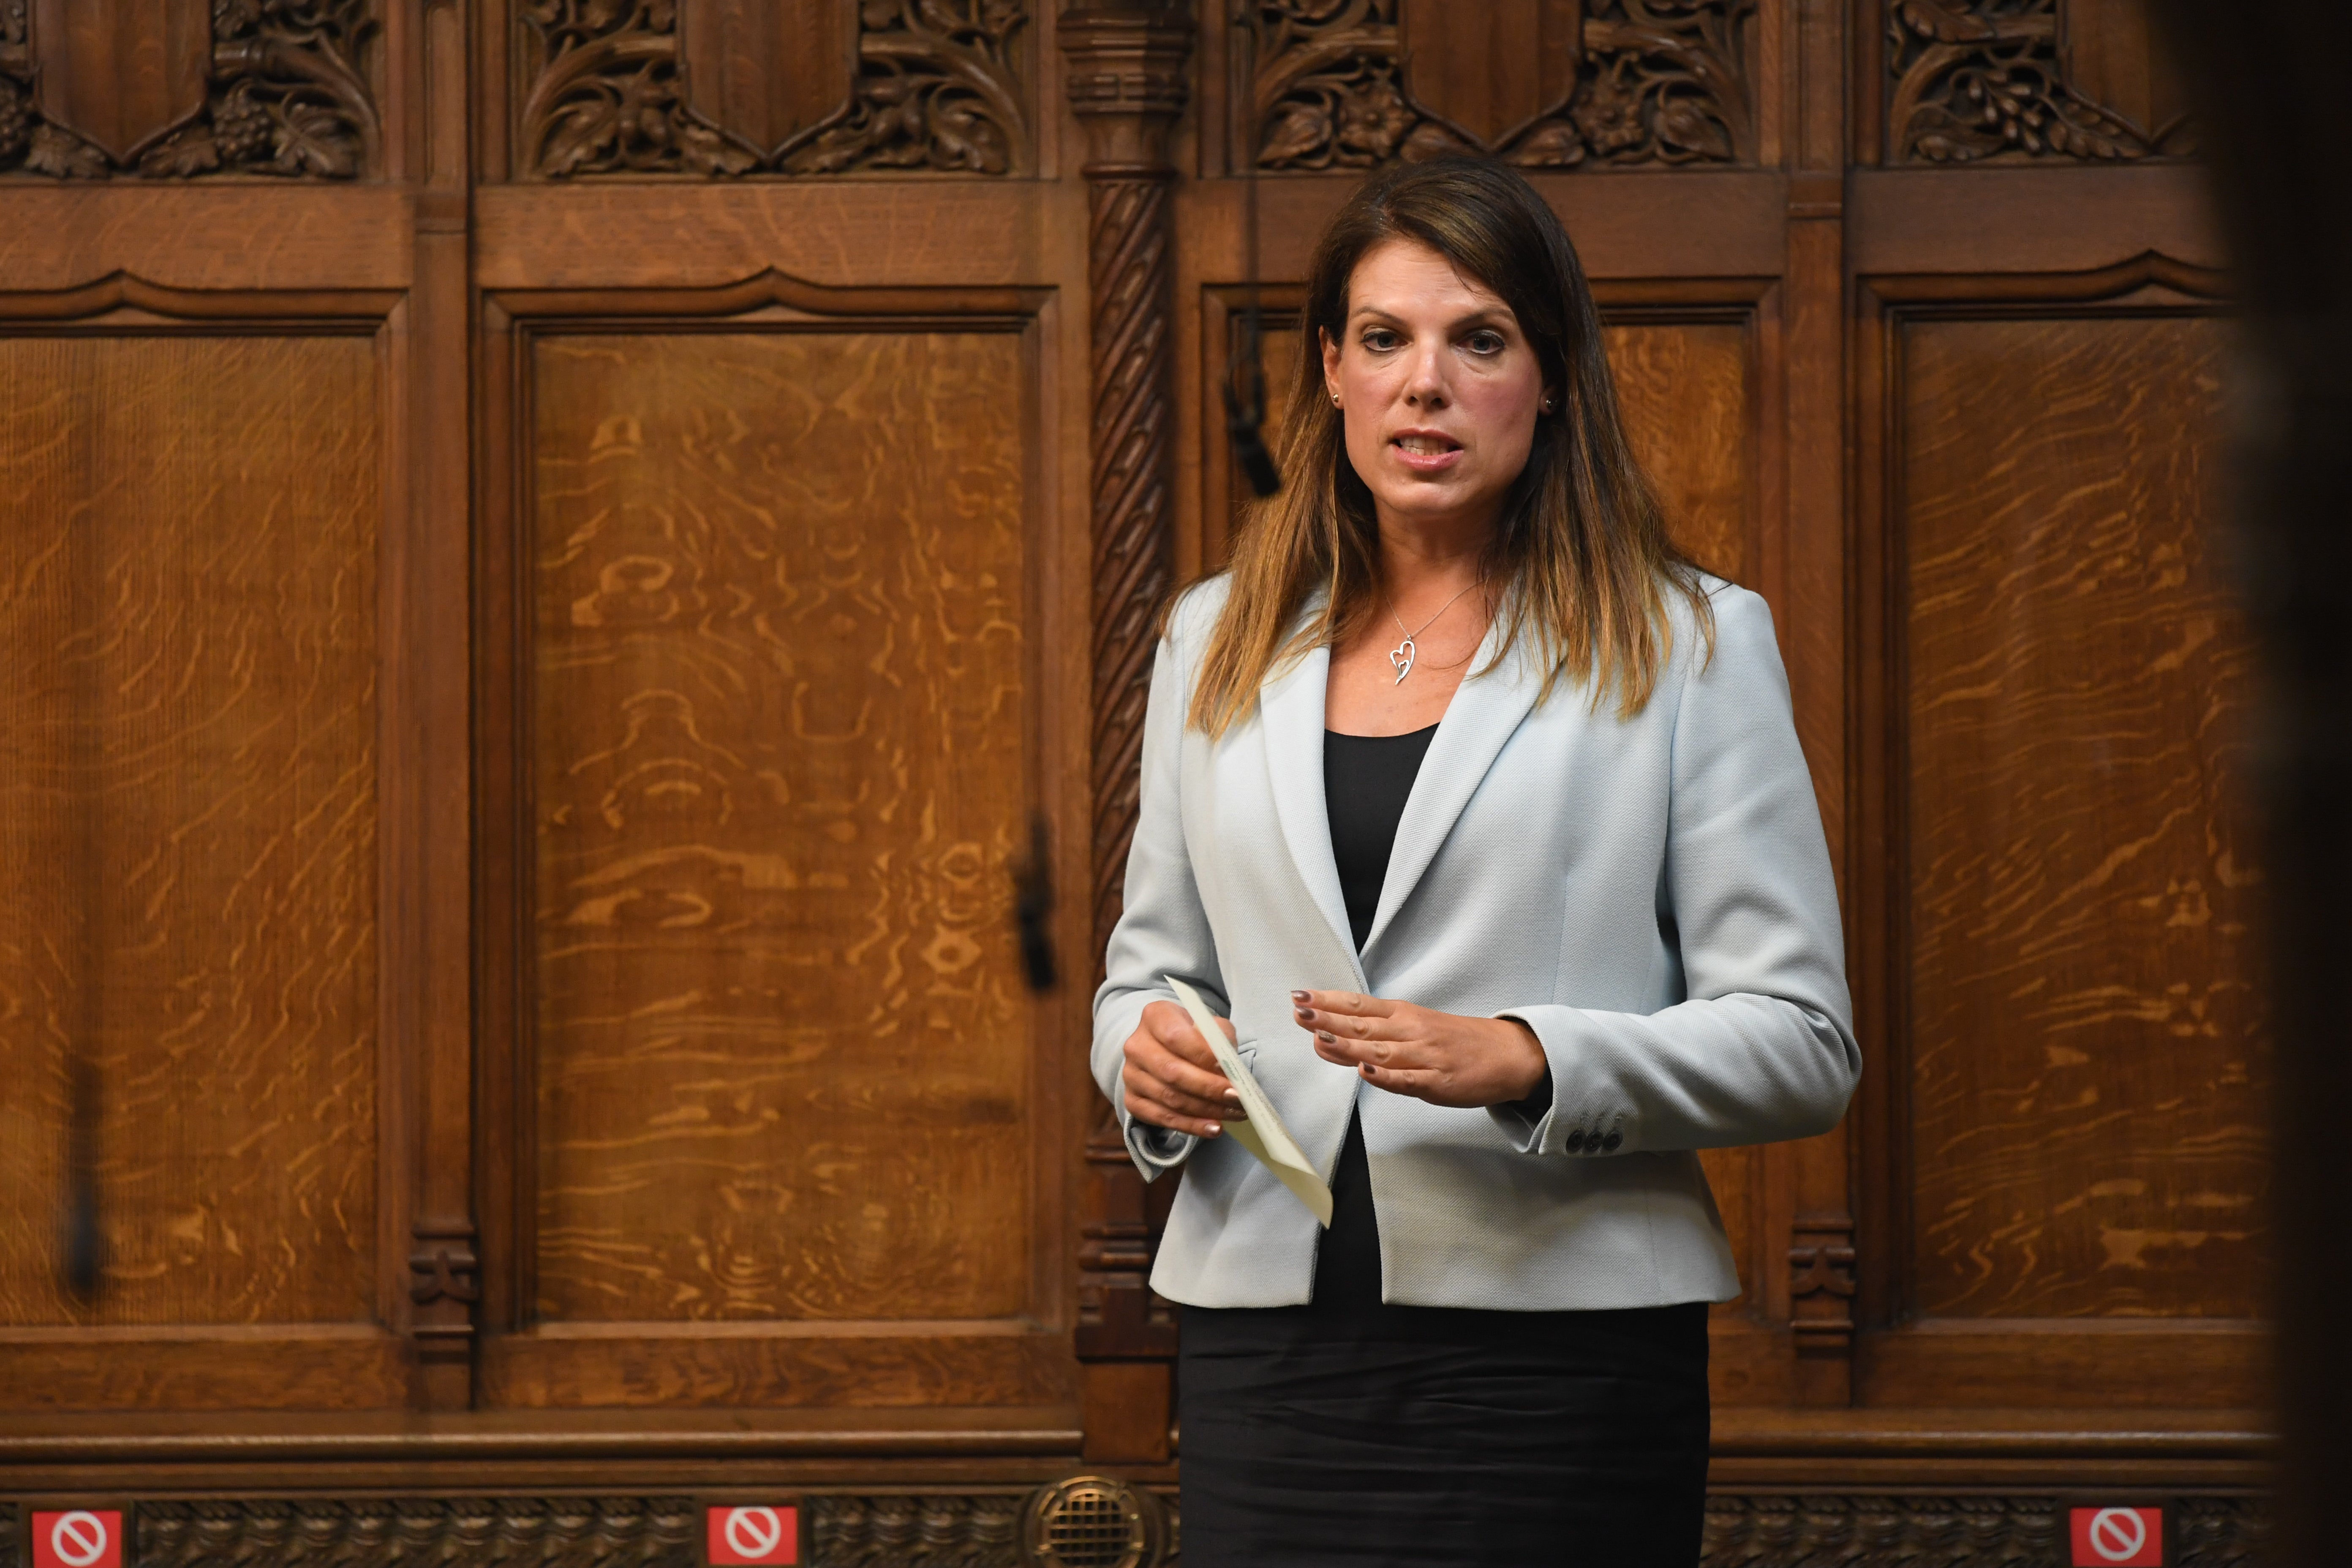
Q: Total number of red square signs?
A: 3